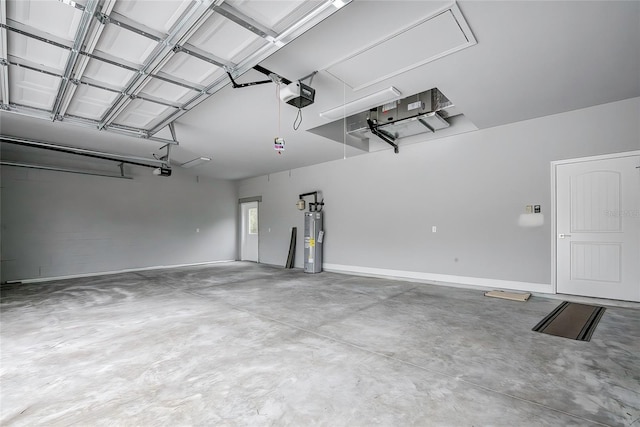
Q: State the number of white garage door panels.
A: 12